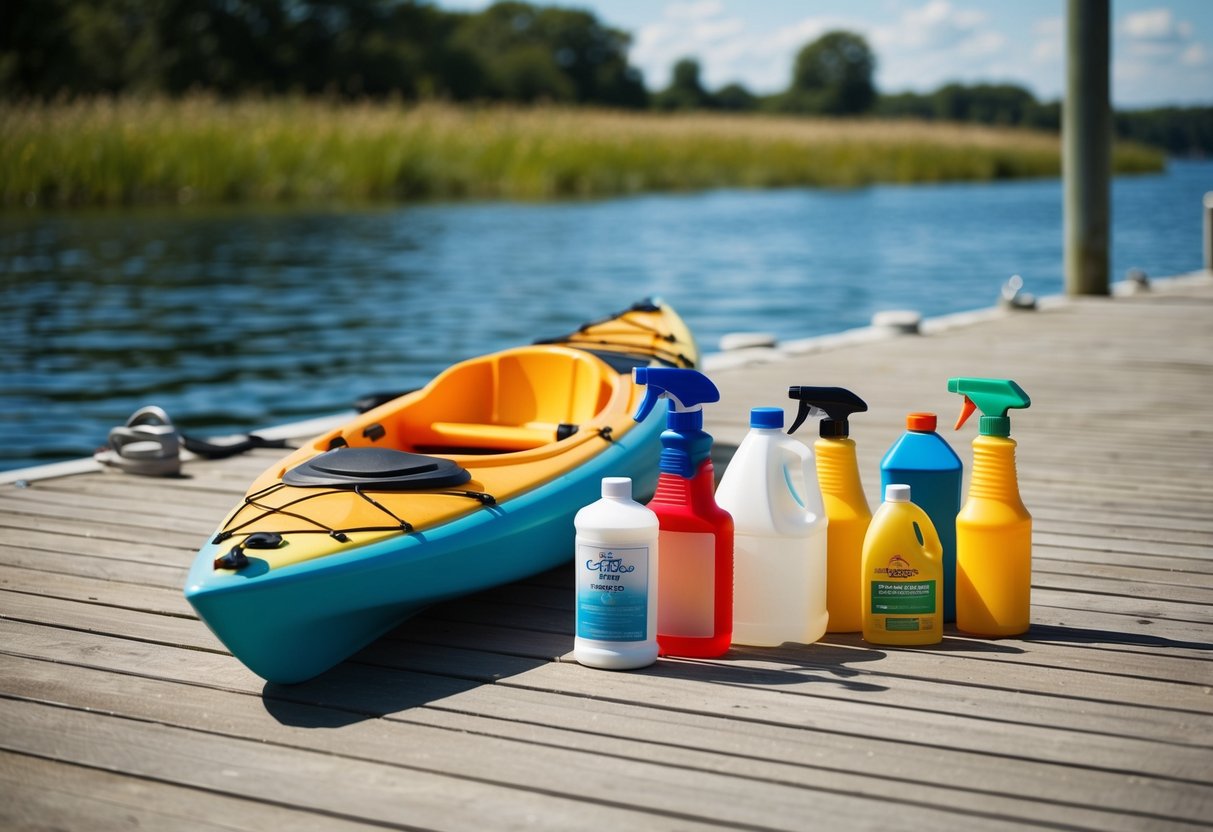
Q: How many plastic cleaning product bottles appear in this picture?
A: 7